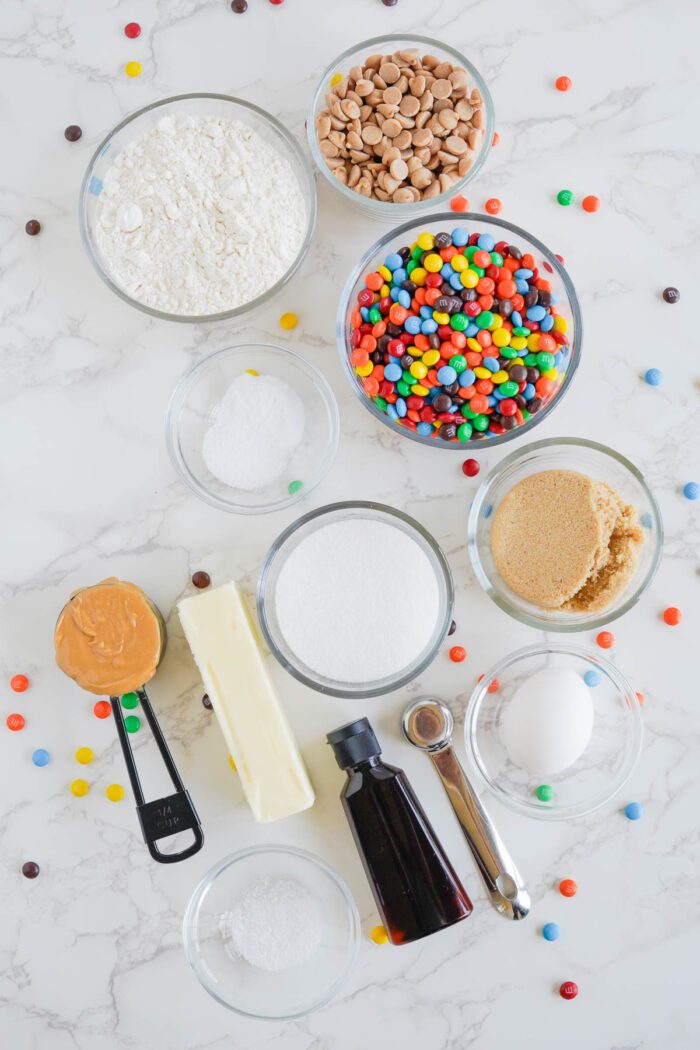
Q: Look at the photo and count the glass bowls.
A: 8